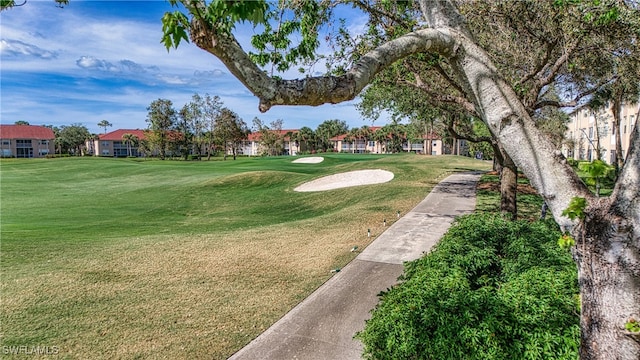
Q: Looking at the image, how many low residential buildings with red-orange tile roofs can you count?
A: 4